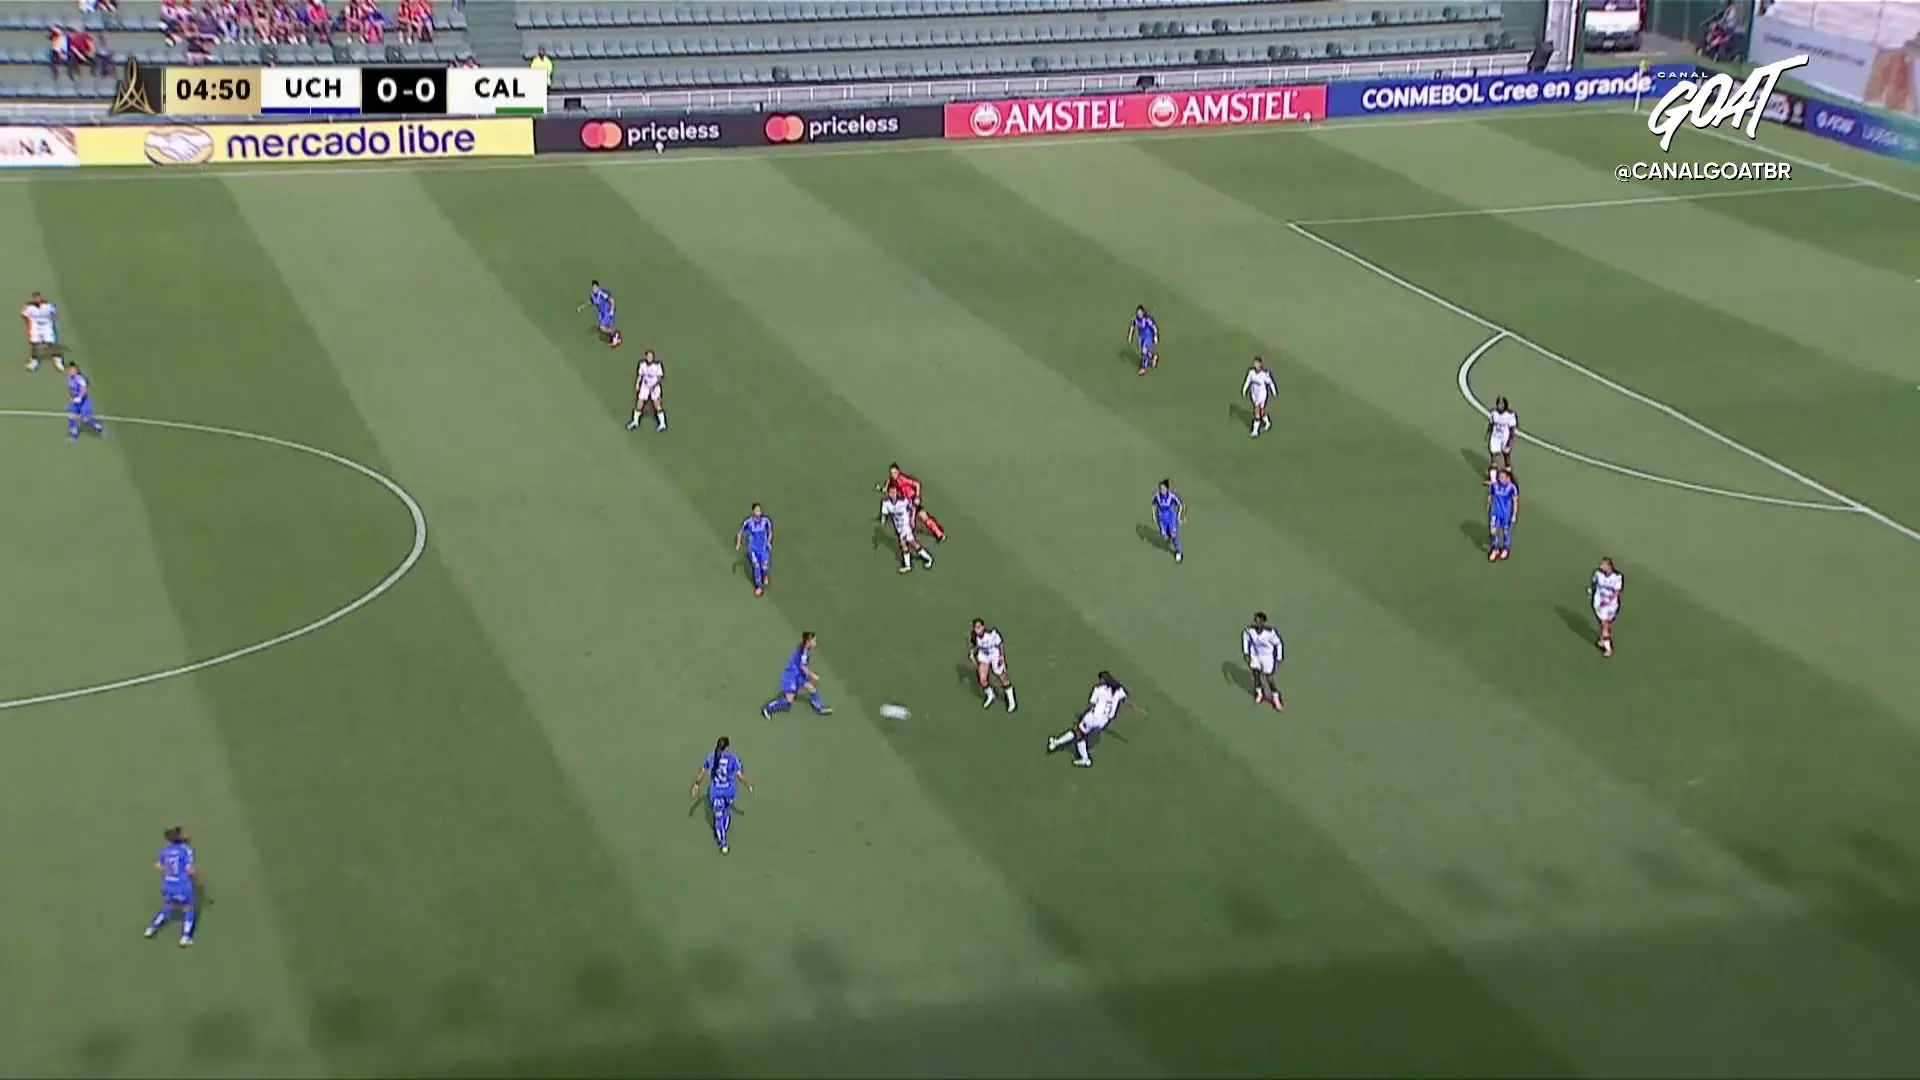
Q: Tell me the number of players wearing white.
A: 9